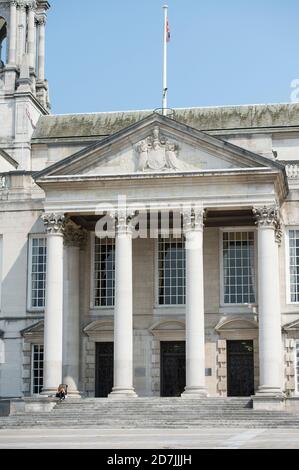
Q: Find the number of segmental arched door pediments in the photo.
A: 3